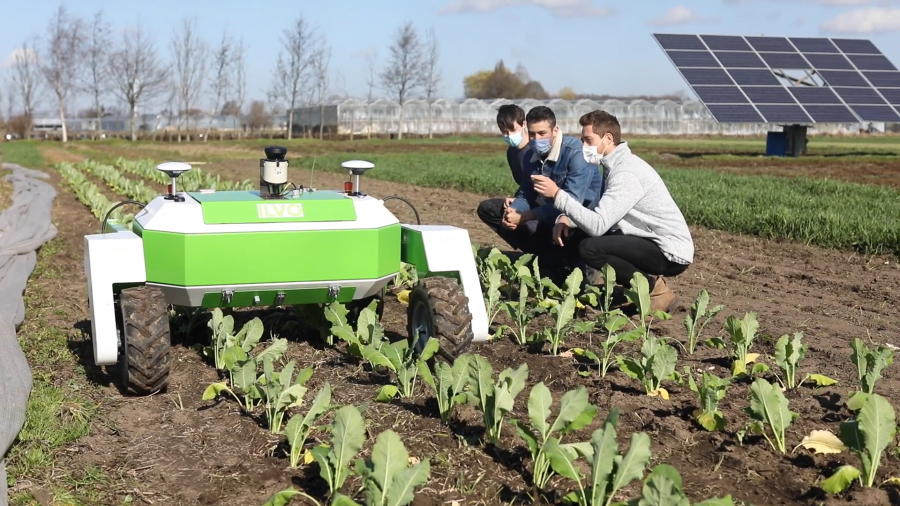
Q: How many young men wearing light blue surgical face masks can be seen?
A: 2